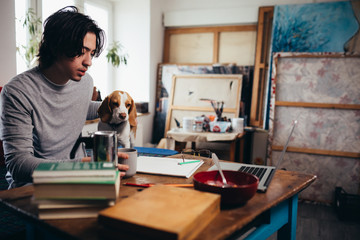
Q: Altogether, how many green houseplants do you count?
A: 2